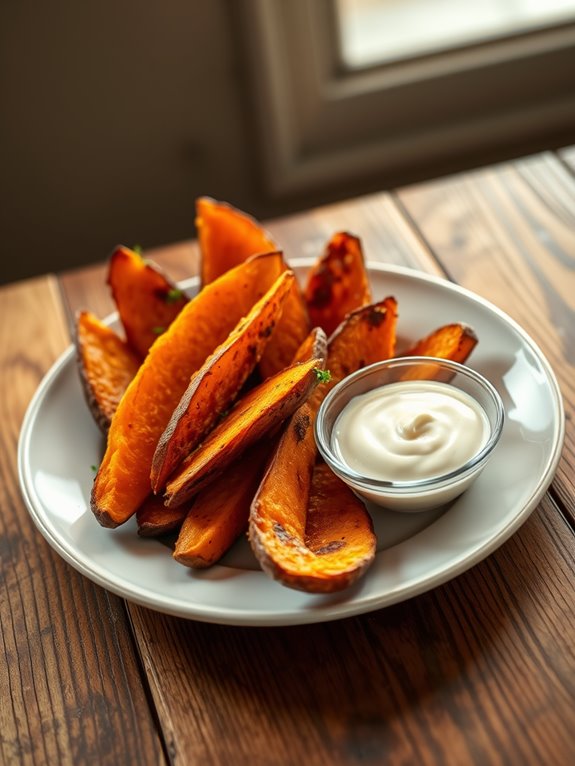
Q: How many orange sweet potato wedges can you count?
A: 13